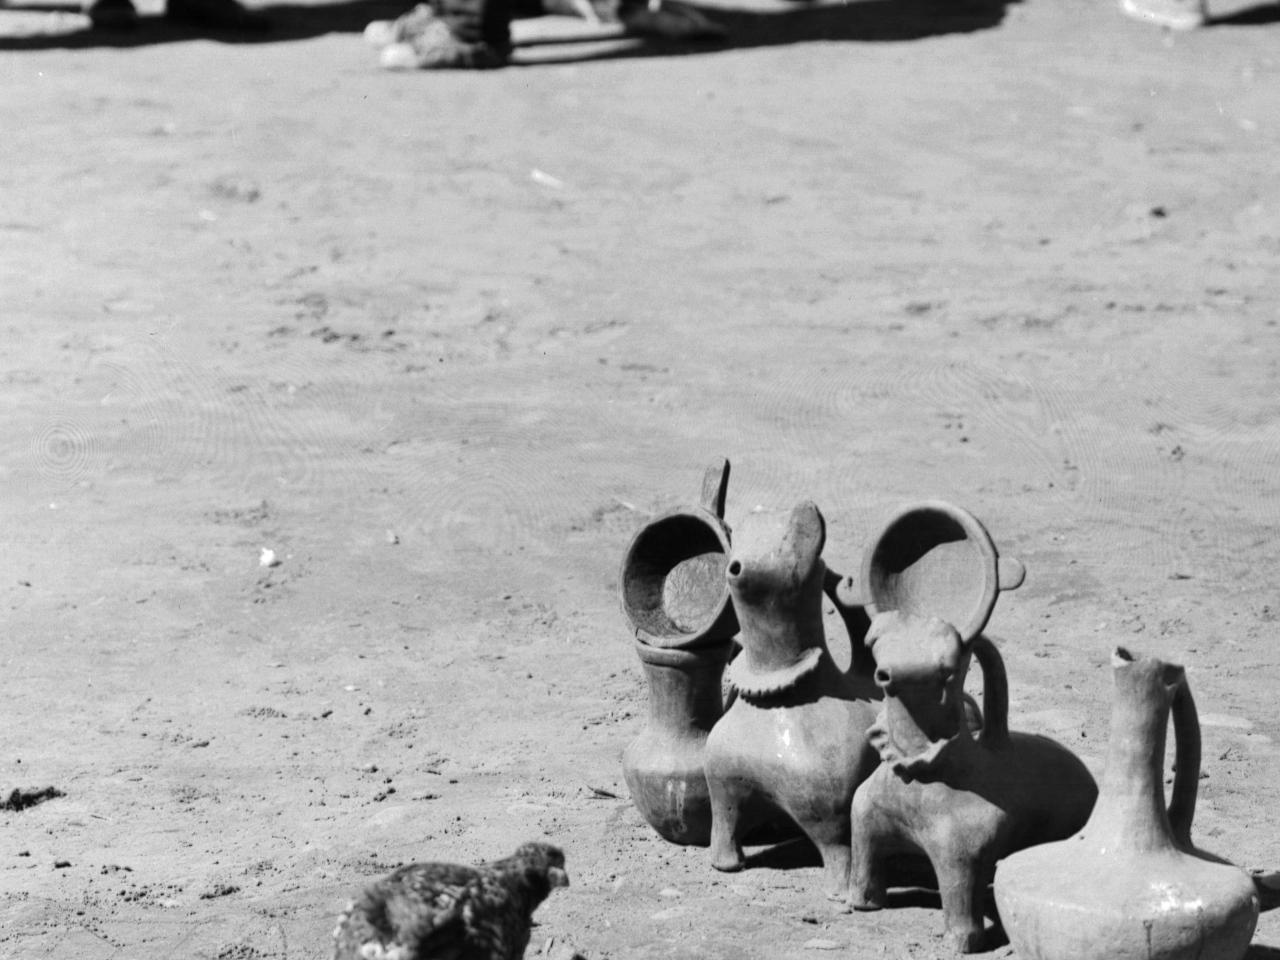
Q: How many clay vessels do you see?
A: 6